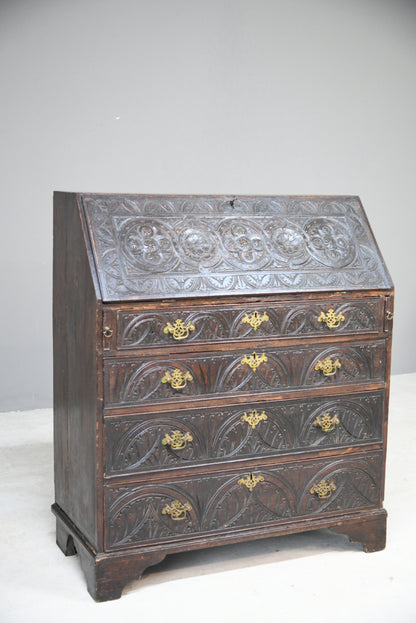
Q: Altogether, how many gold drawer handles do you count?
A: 8